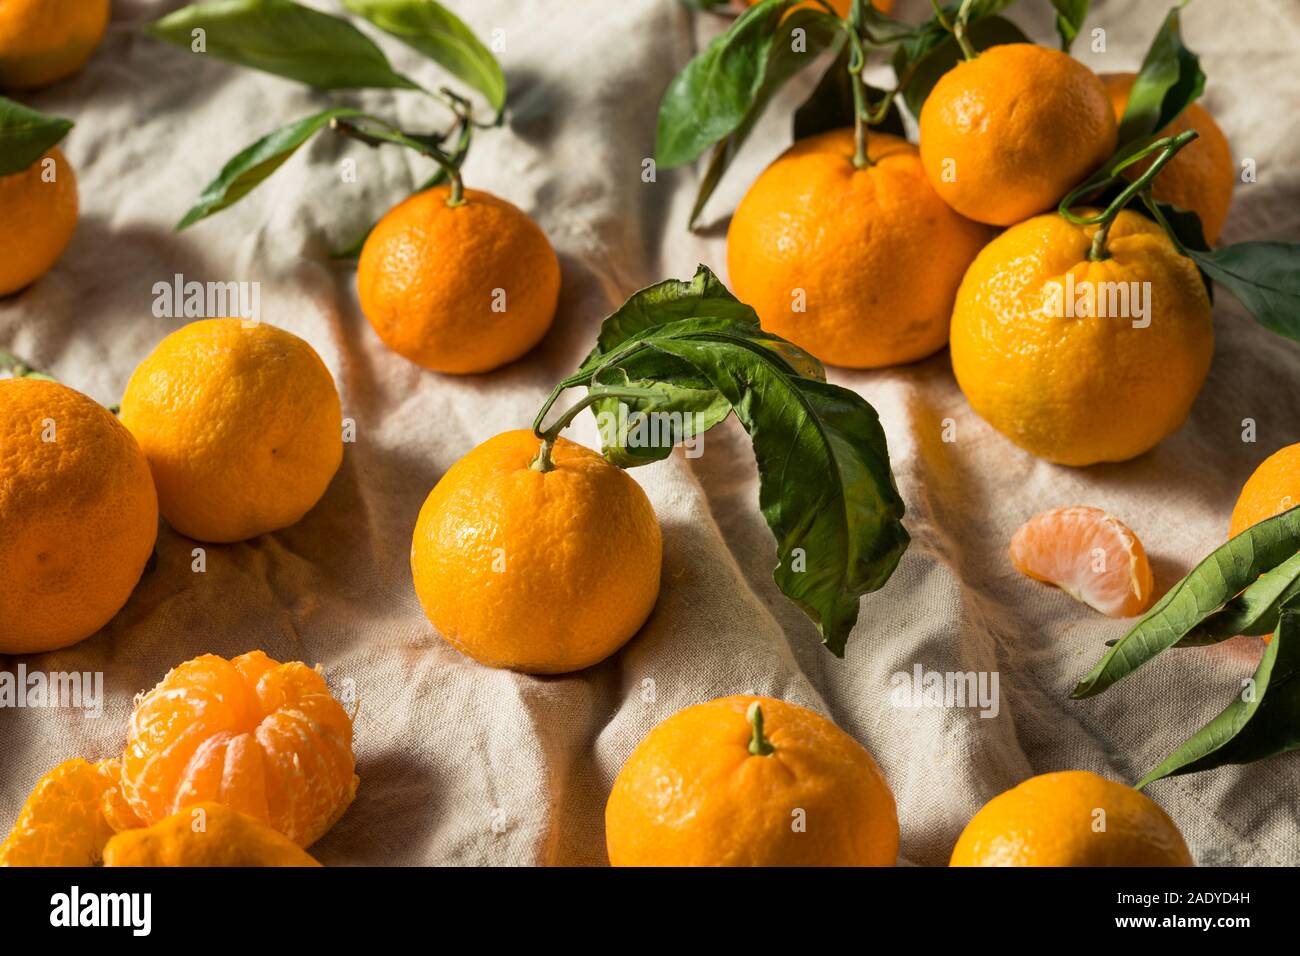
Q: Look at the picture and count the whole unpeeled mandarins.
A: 14